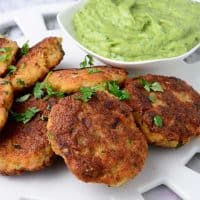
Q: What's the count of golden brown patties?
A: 7